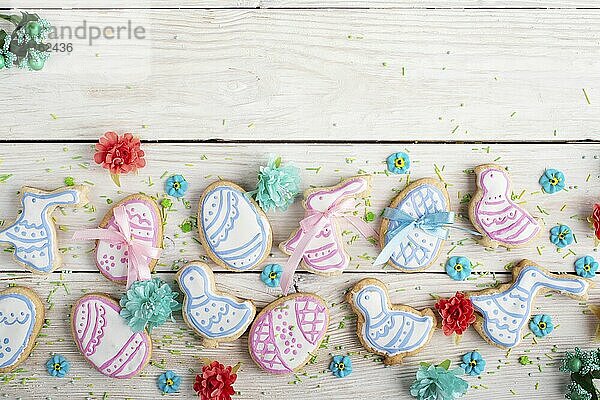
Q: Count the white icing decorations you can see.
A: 12